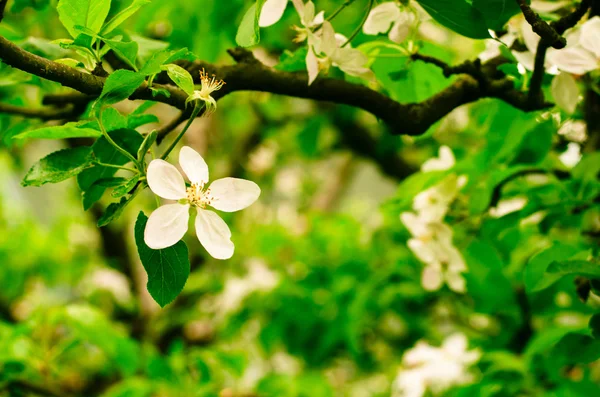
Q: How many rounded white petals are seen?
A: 5